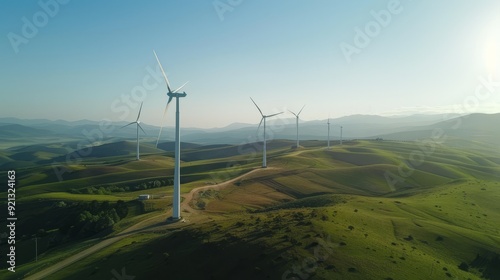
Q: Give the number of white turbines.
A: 6